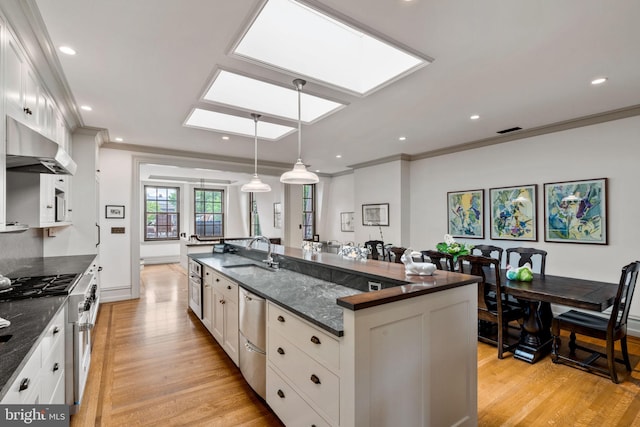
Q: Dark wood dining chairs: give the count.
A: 7